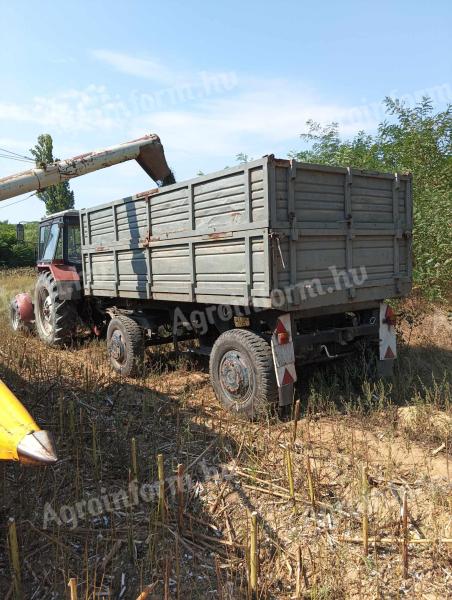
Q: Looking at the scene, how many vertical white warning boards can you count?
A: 2